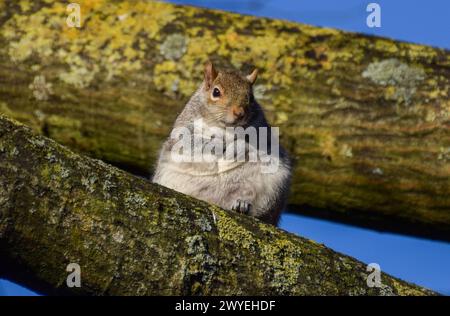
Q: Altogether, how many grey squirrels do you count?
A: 1